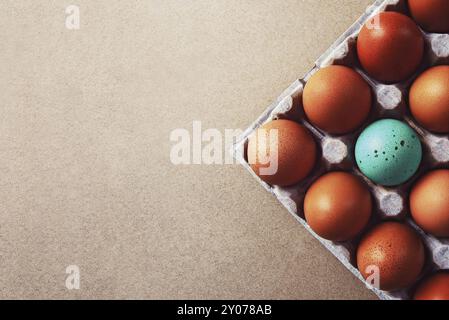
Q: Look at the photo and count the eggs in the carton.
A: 10